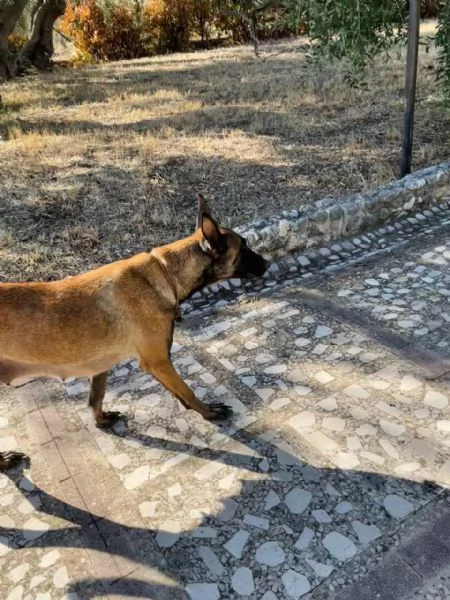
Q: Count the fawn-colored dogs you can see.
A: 1